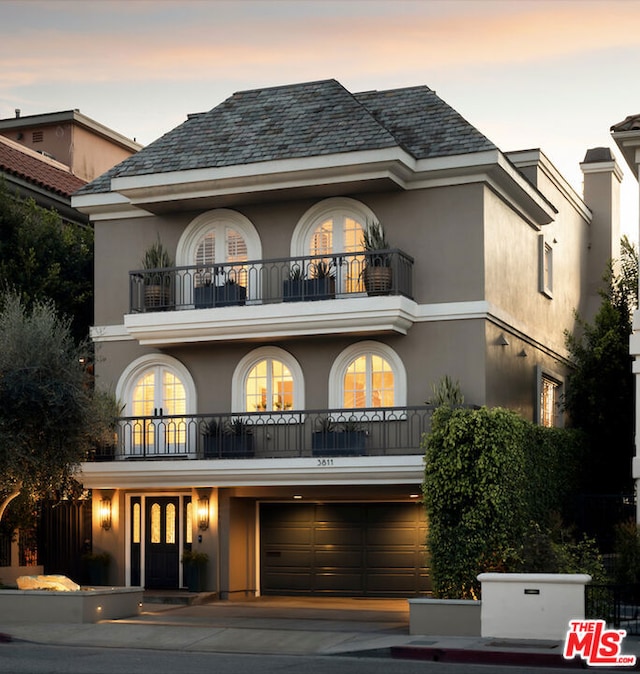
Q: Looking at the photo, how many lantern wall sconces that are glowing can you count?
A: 2